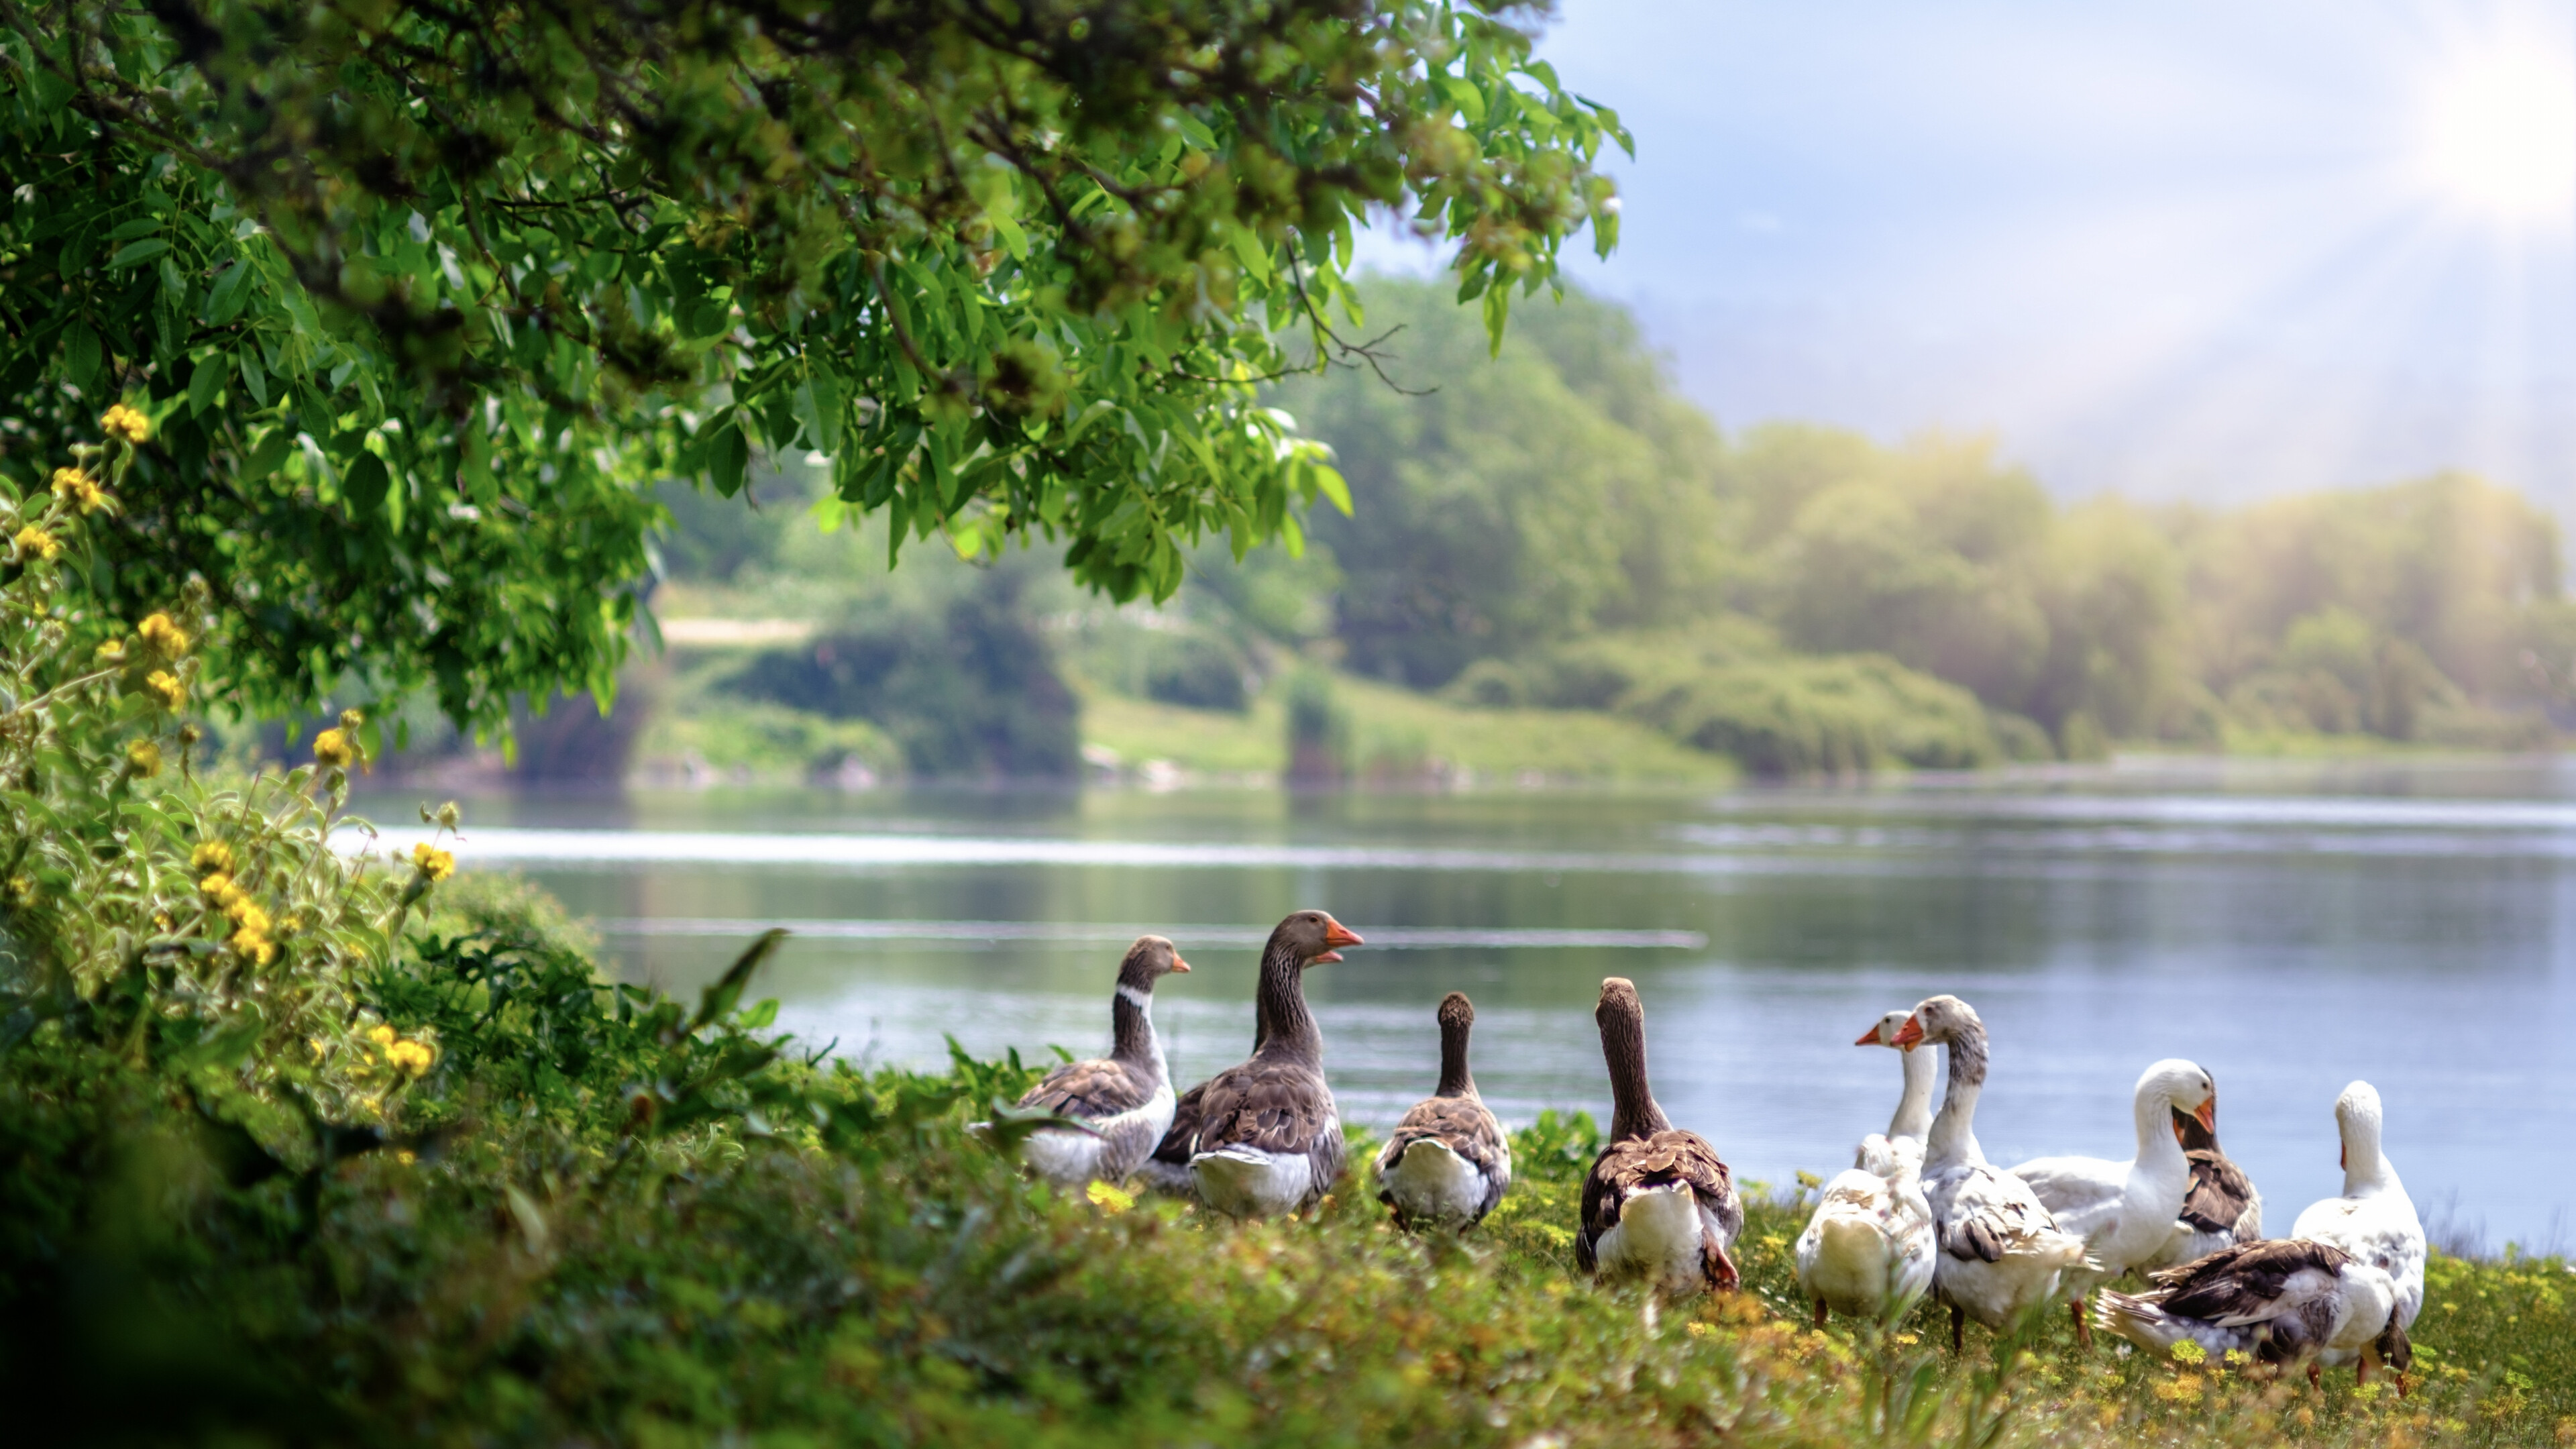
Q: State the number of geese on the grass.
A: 11